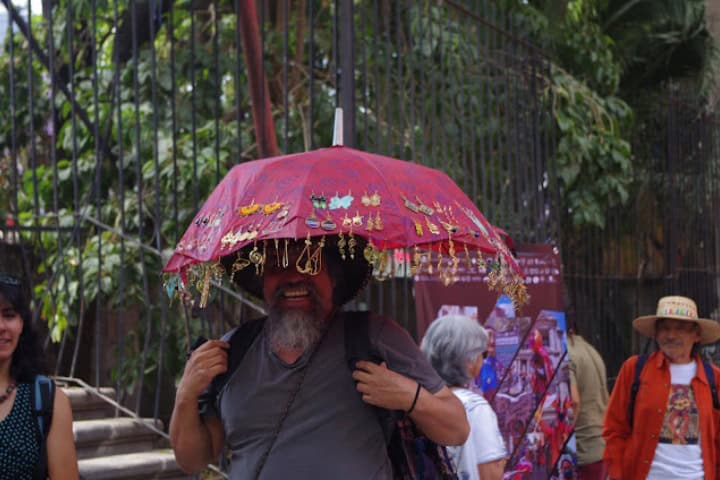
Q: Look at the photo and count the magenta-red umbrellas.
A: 1